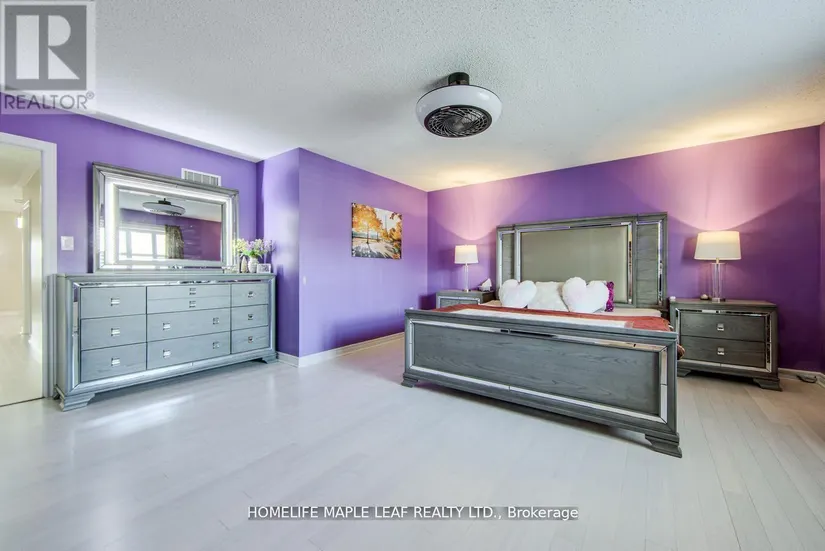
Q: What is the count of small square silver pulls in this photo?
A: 14